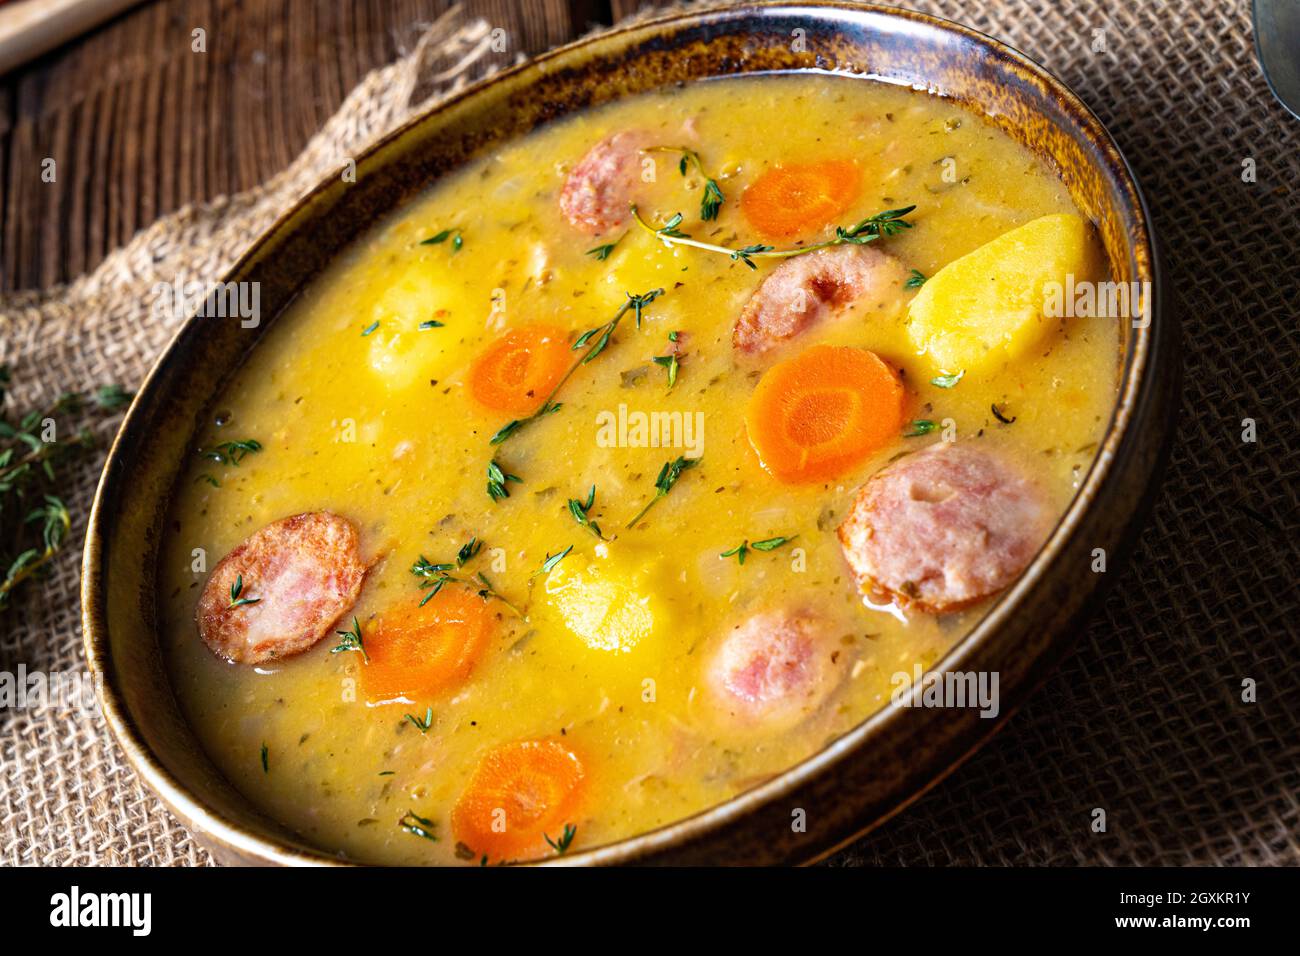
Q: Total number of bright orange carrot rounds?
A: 5